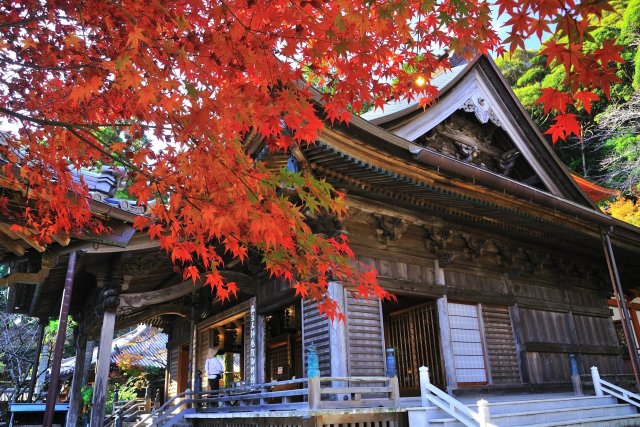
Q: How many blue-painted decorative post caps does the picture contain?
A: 3